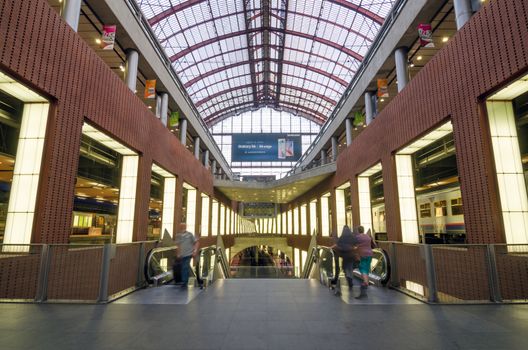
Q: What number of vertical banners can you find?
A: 6